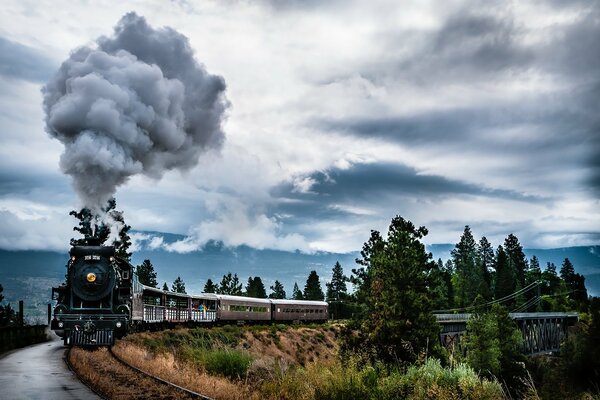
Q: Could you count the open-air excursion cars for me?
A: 3